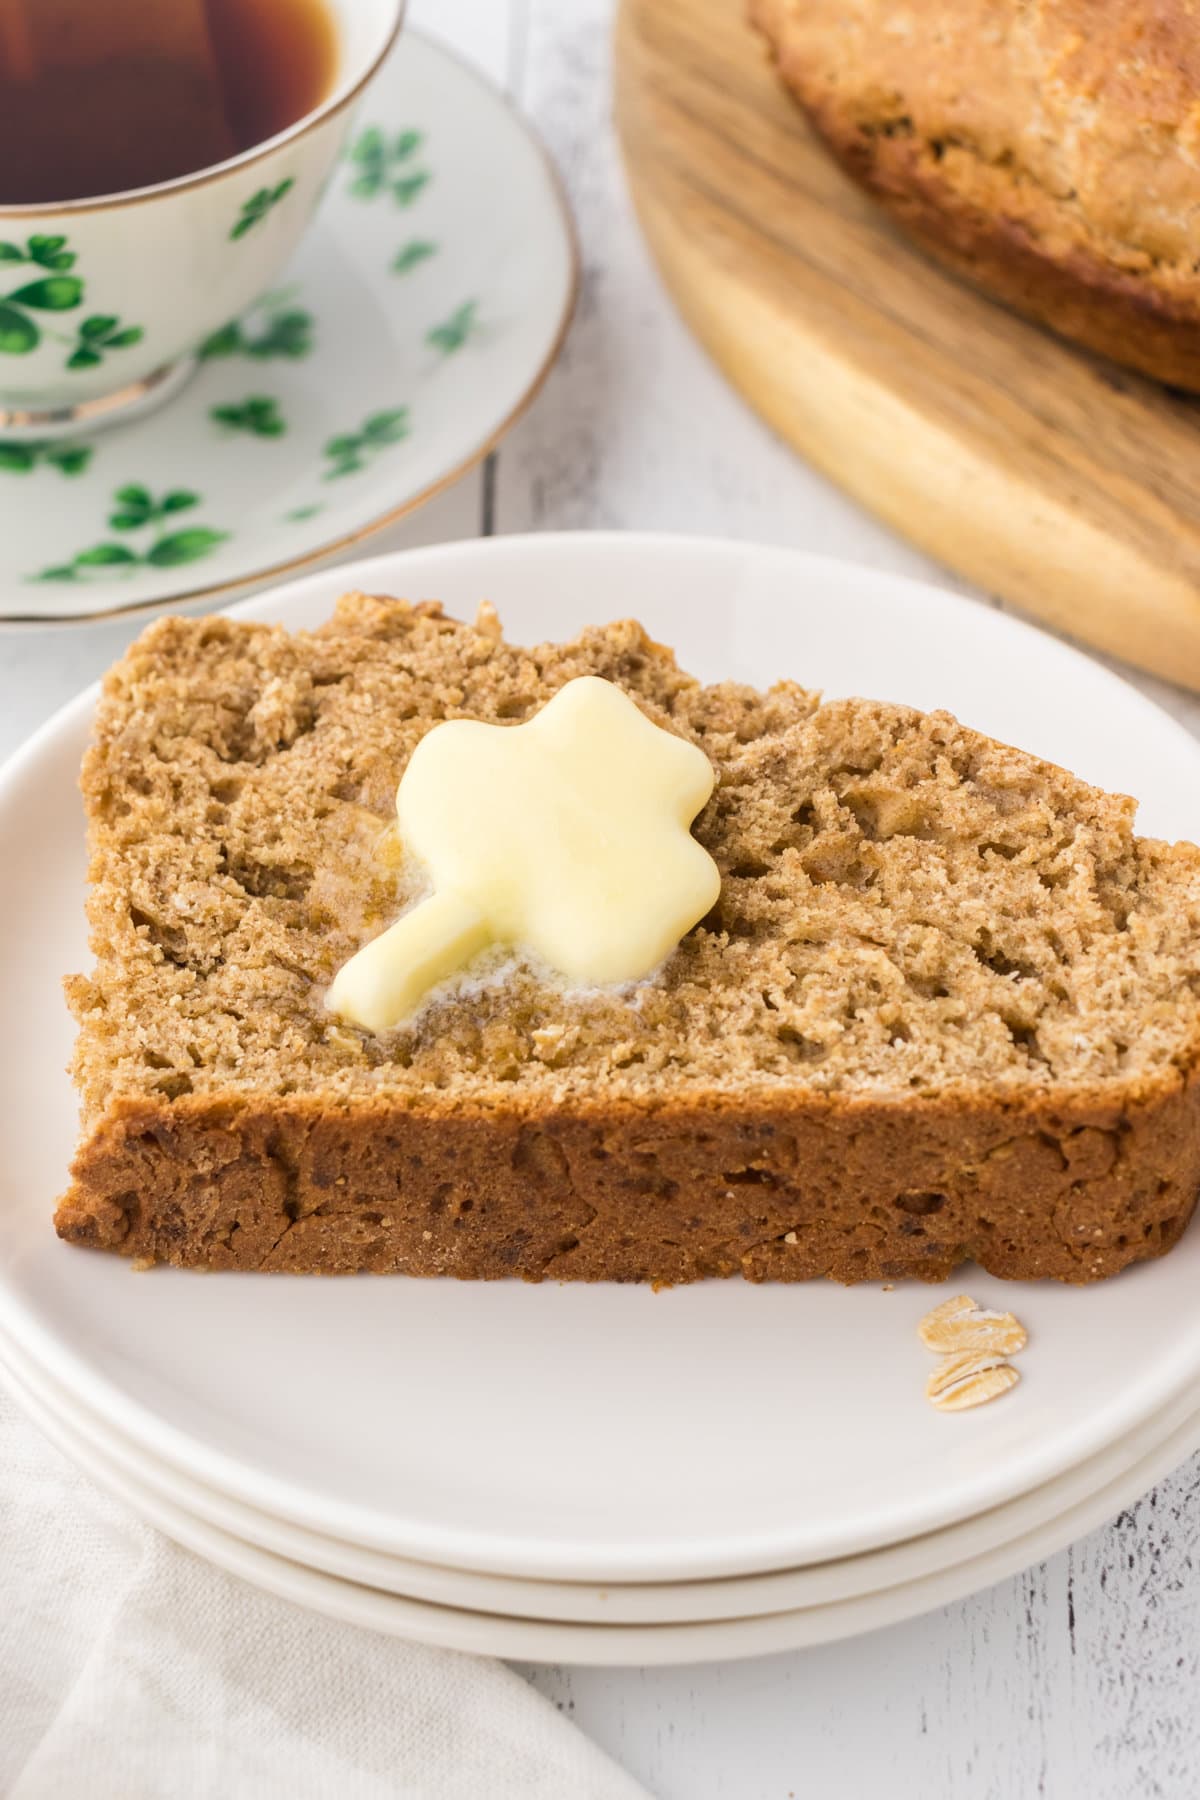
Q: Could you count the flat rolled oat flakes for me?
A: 2